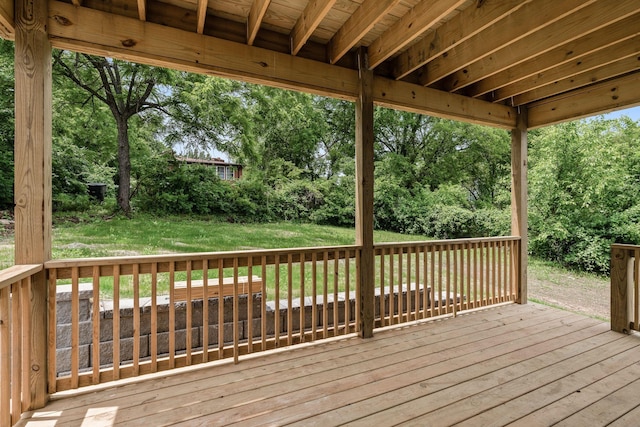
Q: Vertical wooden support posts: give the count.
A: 3